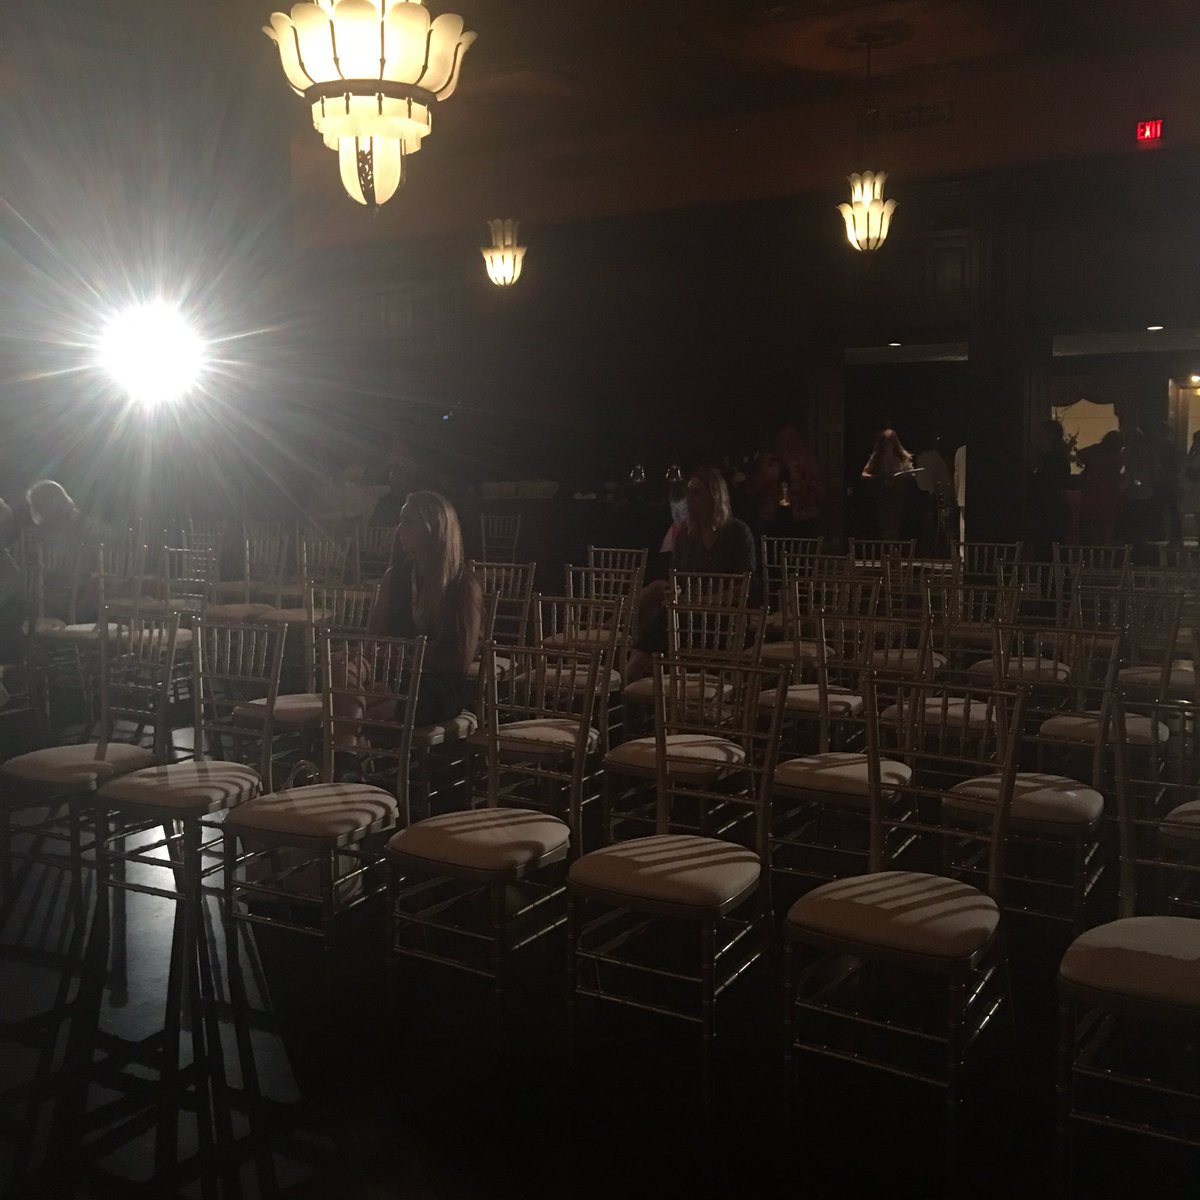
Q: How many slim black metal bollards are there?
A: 0